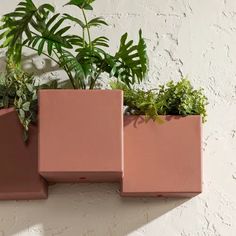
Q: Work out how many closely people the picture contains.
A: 0